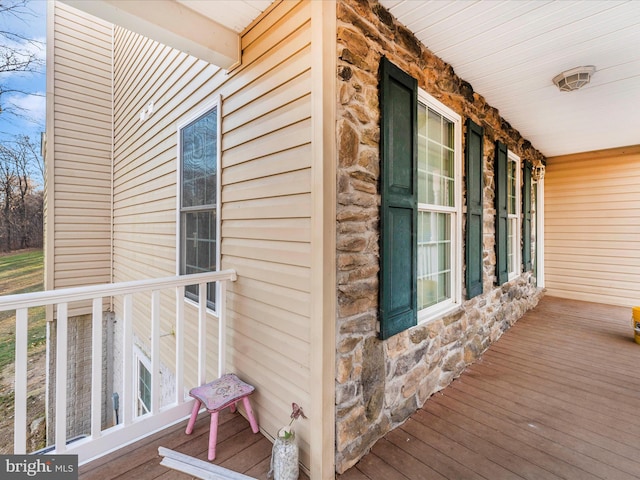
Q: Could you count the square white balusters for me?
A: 8